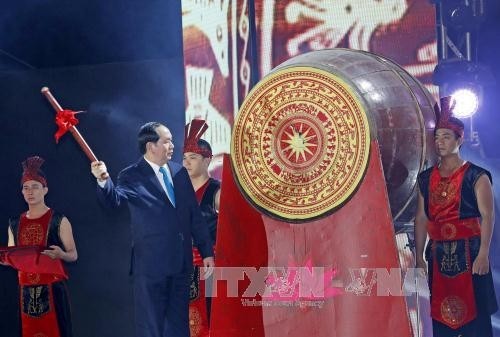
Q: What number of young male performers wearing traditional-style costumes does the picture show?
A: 3